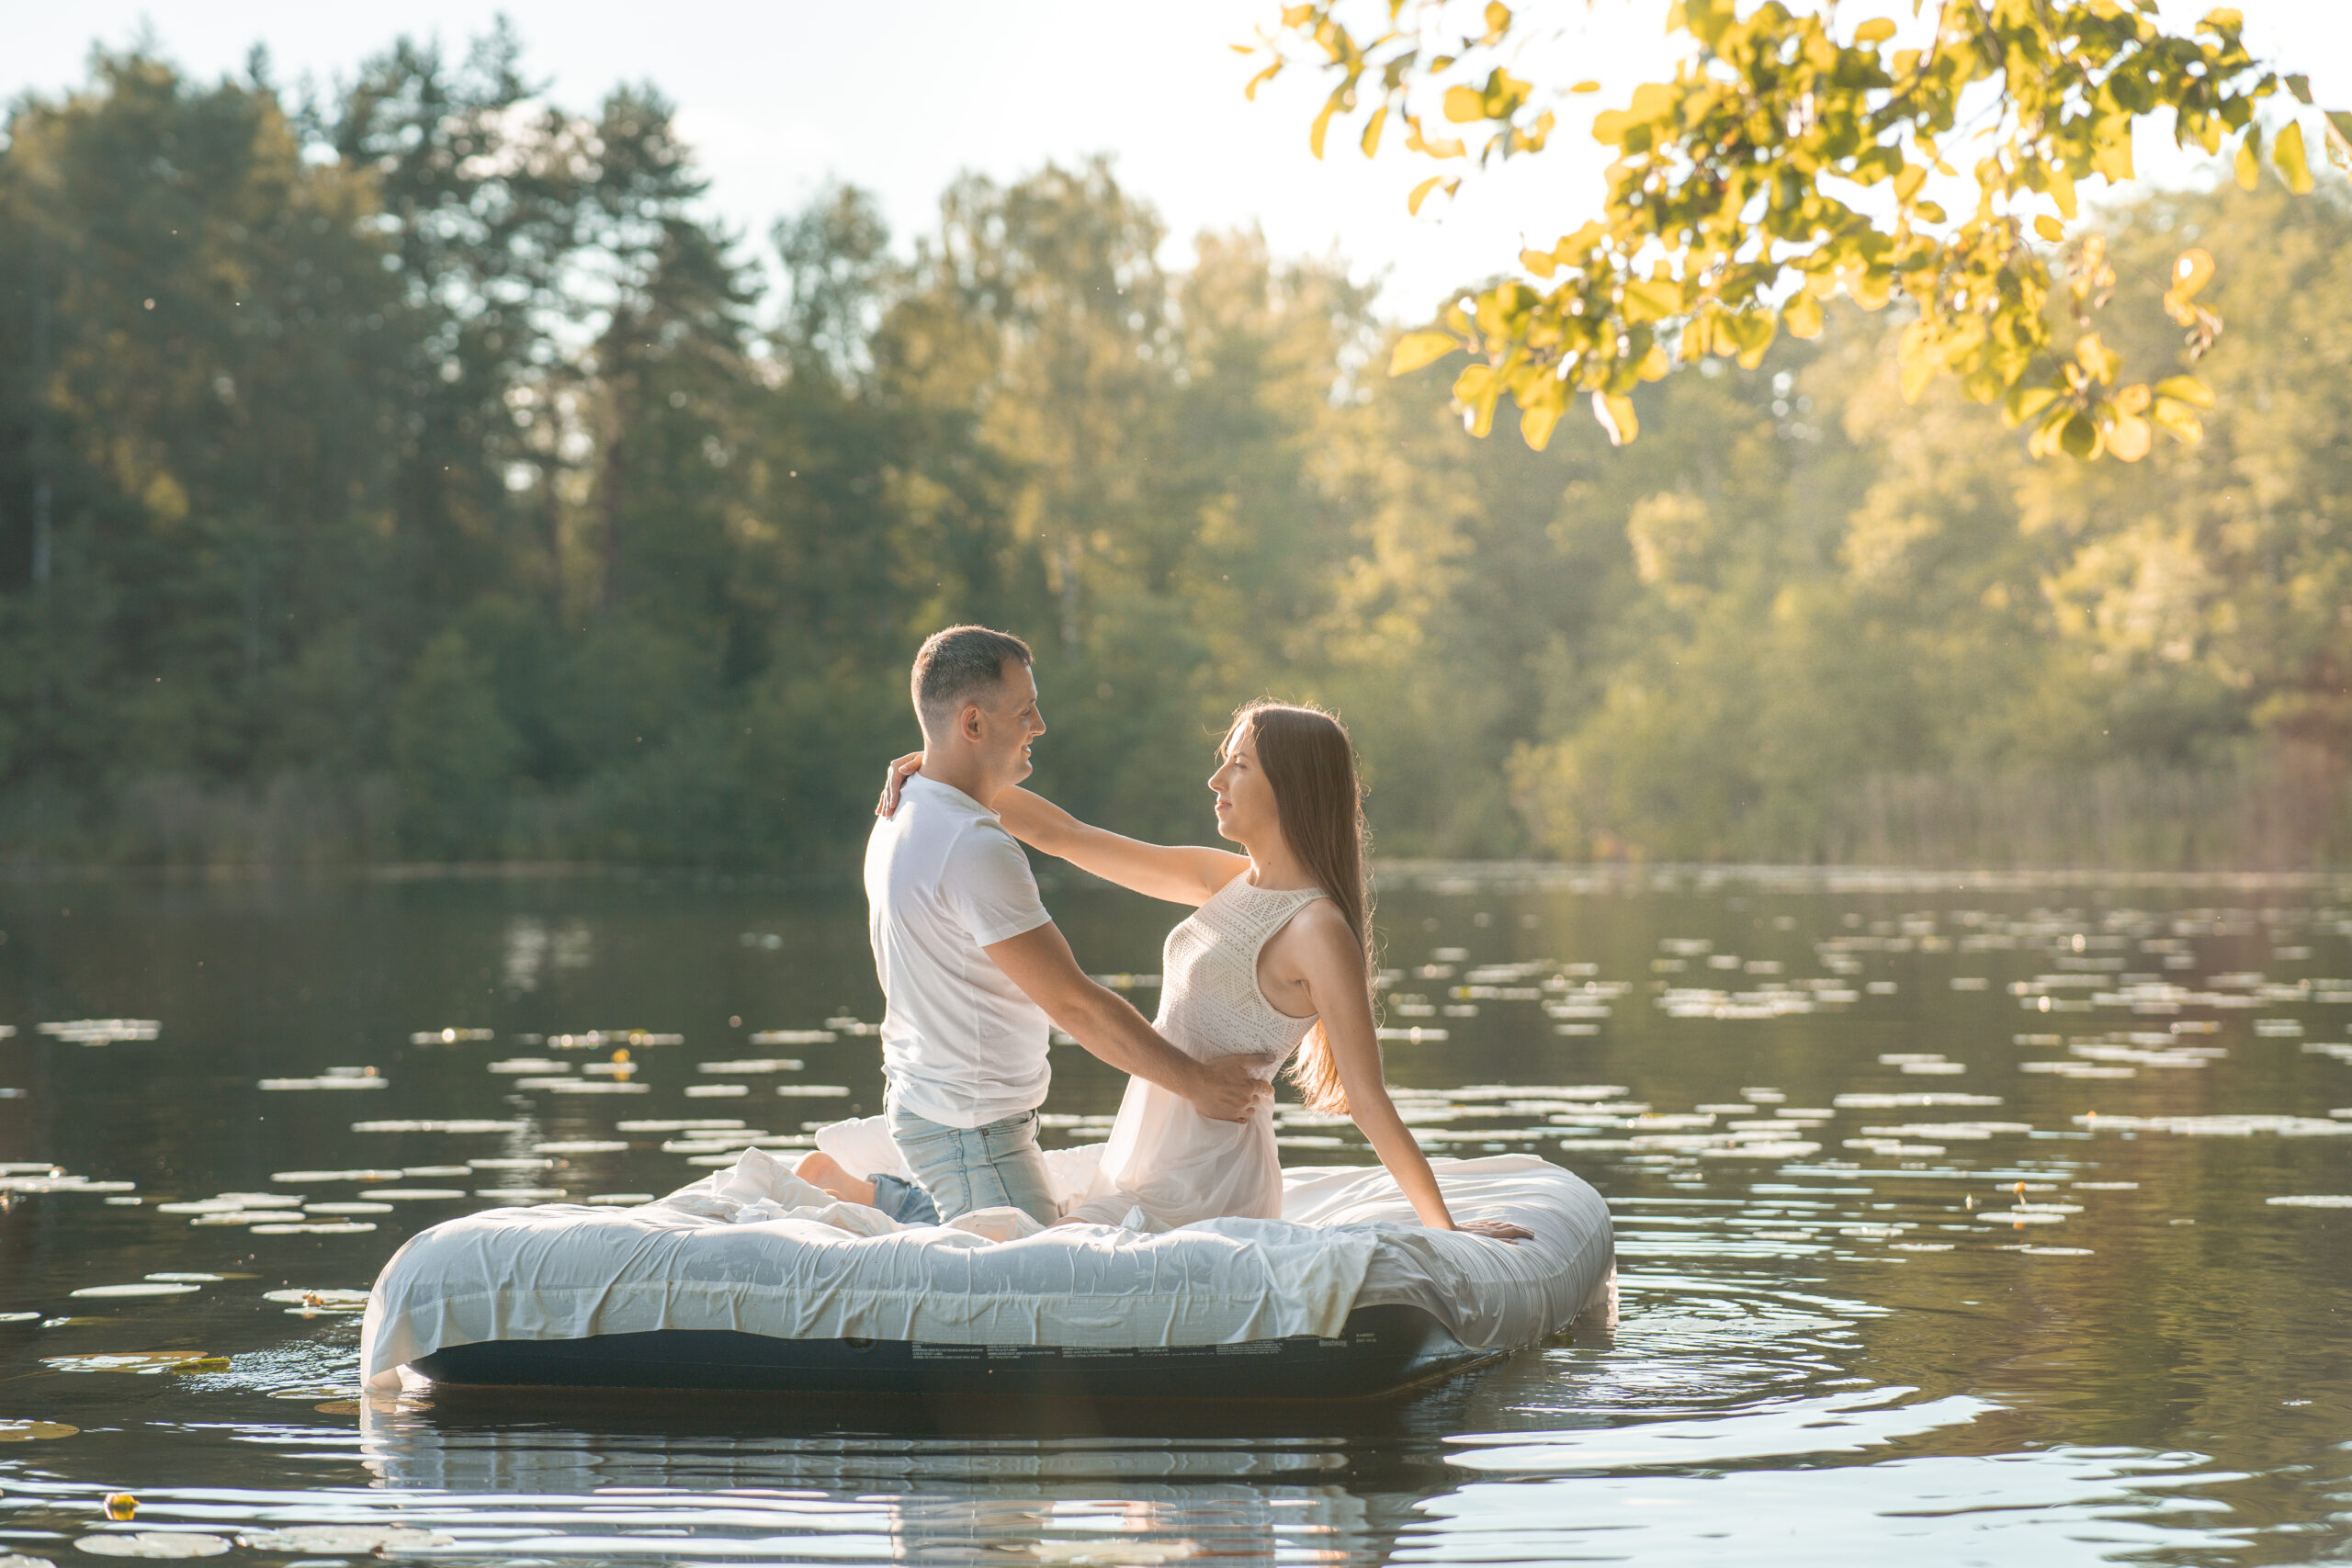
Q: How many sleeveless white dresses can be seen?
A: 1